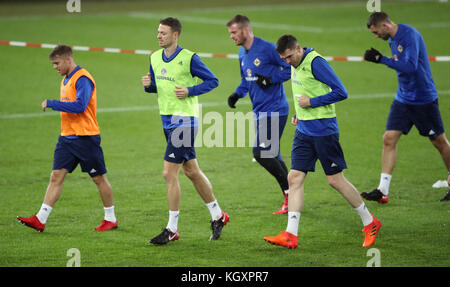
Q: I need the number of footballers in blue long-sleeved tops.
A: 5